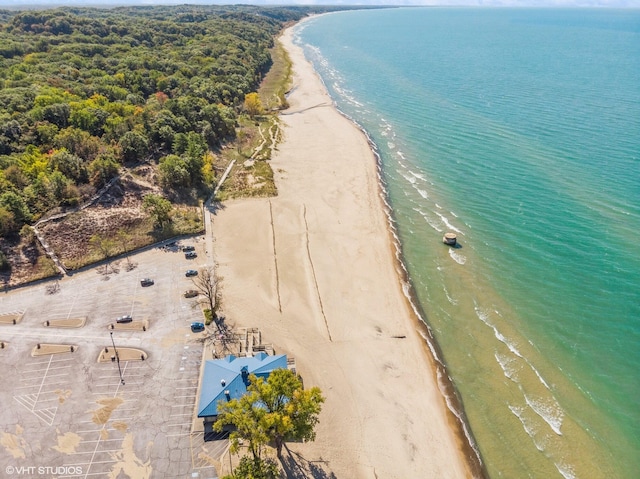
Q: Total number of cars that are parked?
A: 7